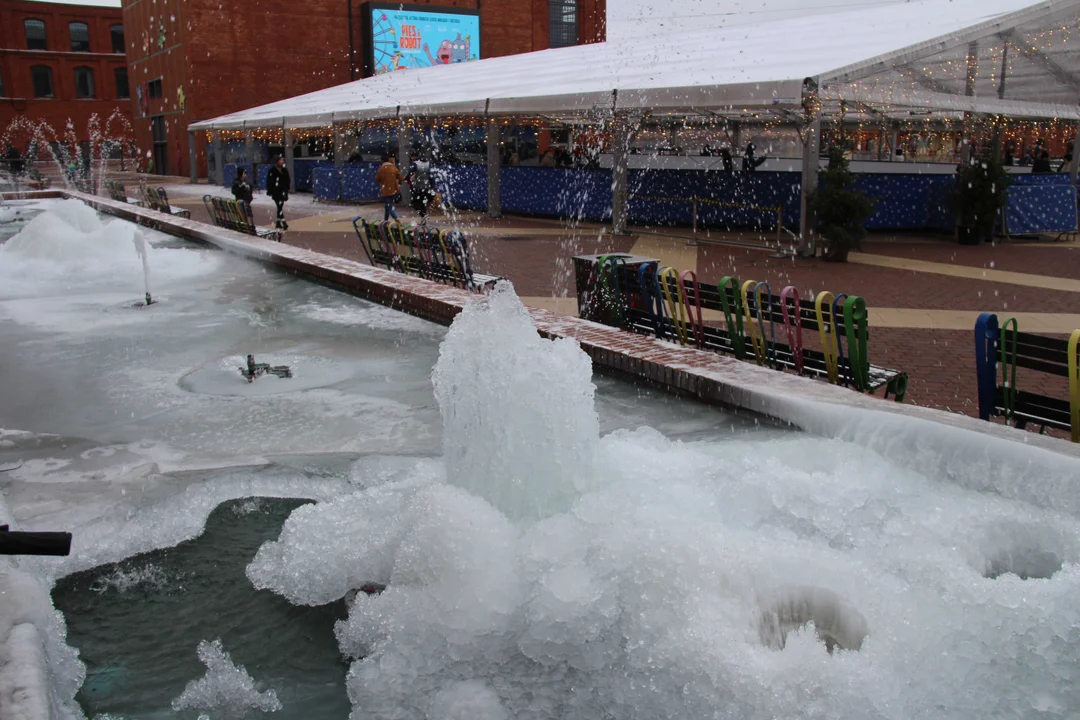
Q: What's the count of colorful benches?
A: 6